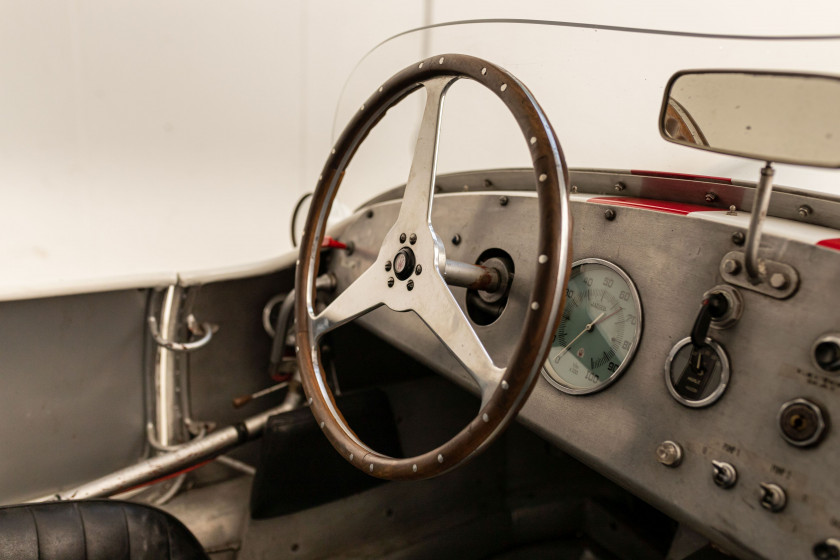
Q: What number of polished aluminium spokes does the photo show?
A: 3